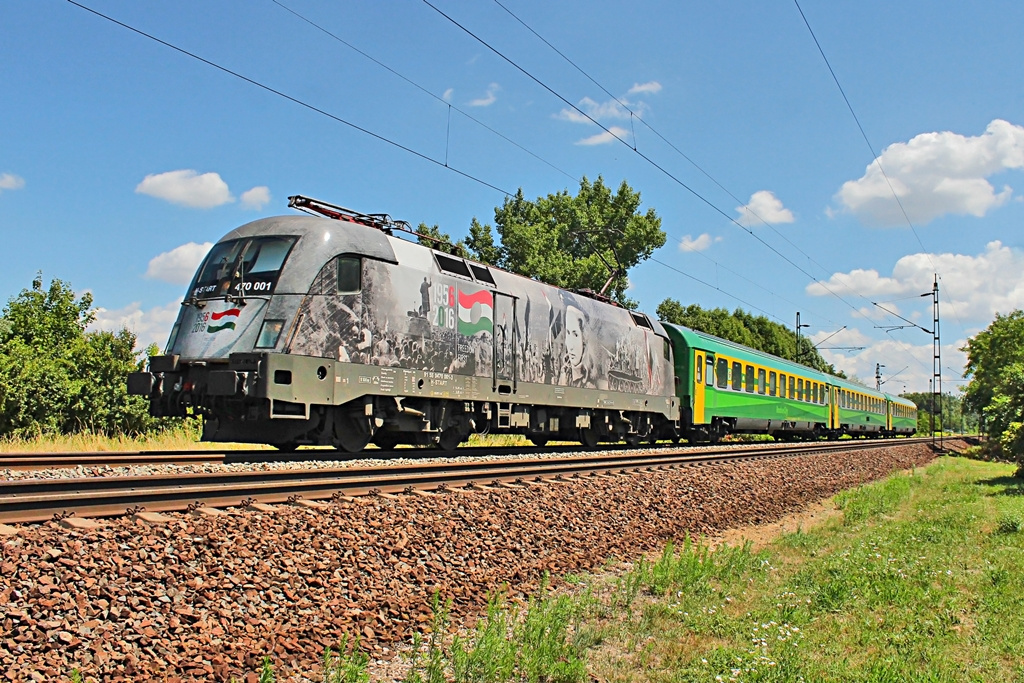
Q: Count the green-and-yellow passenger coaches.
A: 3